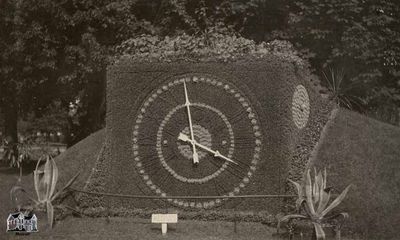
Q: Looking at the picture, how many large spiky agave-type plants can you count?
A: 2